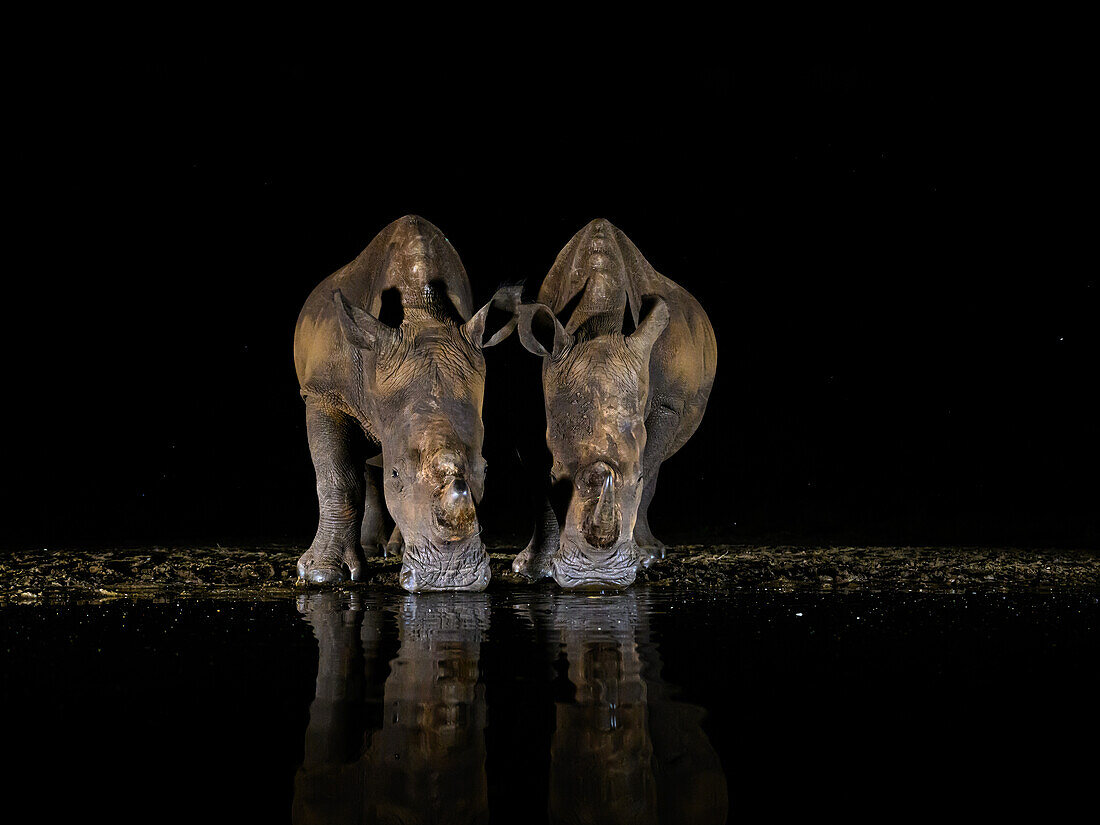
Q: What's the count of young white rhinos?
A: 2